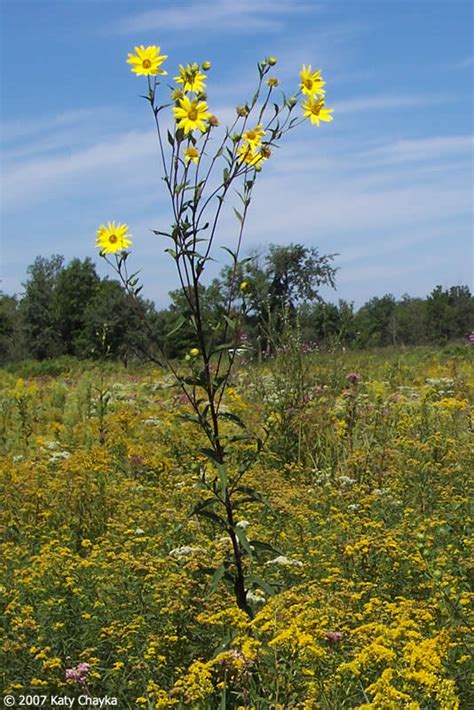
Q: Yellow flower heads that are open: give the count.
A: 9